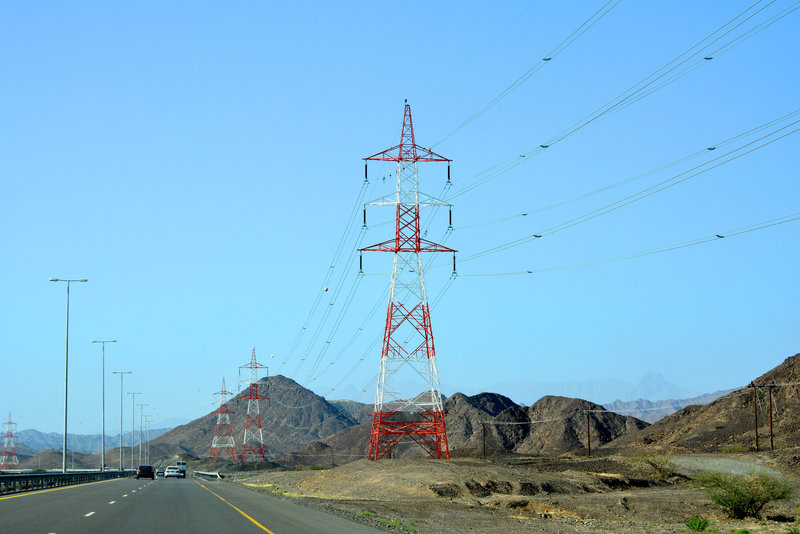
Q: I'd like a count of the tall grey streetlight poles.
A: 7